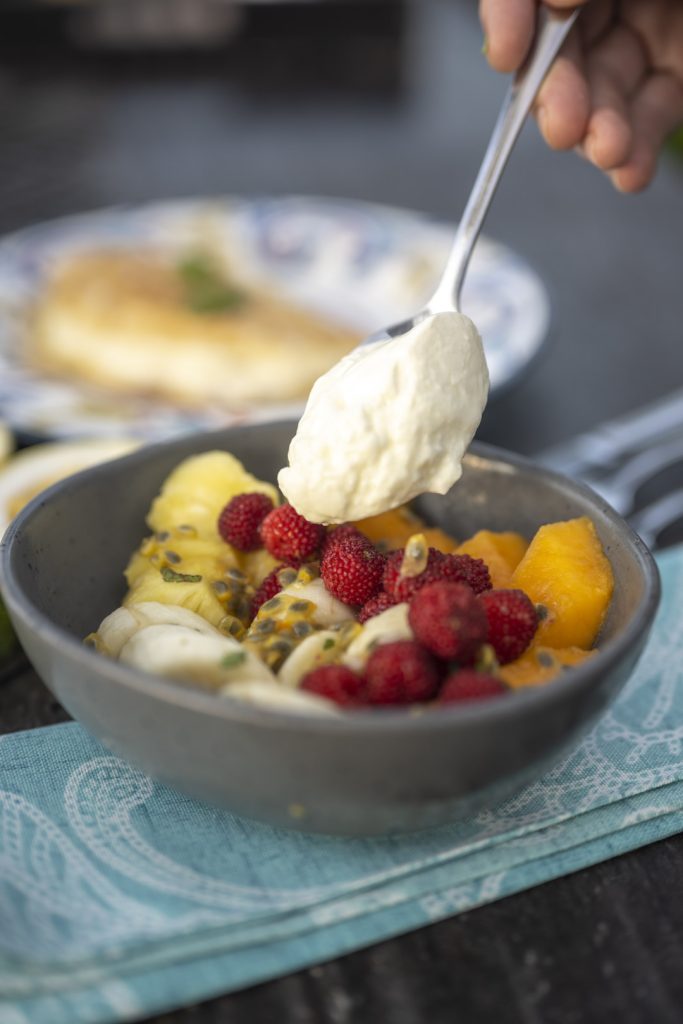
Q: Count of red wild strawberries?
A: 13